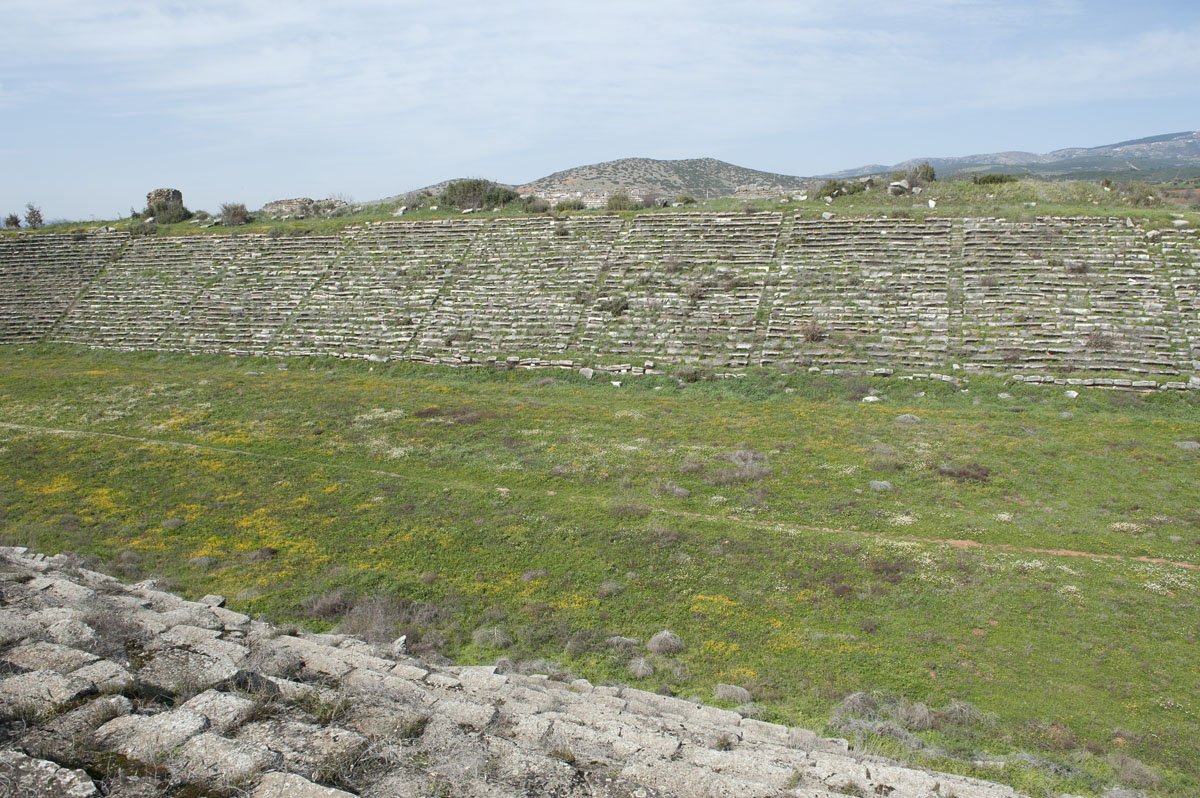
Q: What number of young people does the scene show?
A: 0